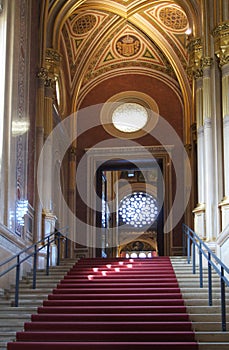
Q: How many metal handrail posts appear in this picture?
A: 11